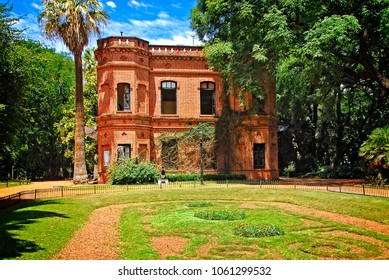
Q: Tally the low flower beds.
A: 3